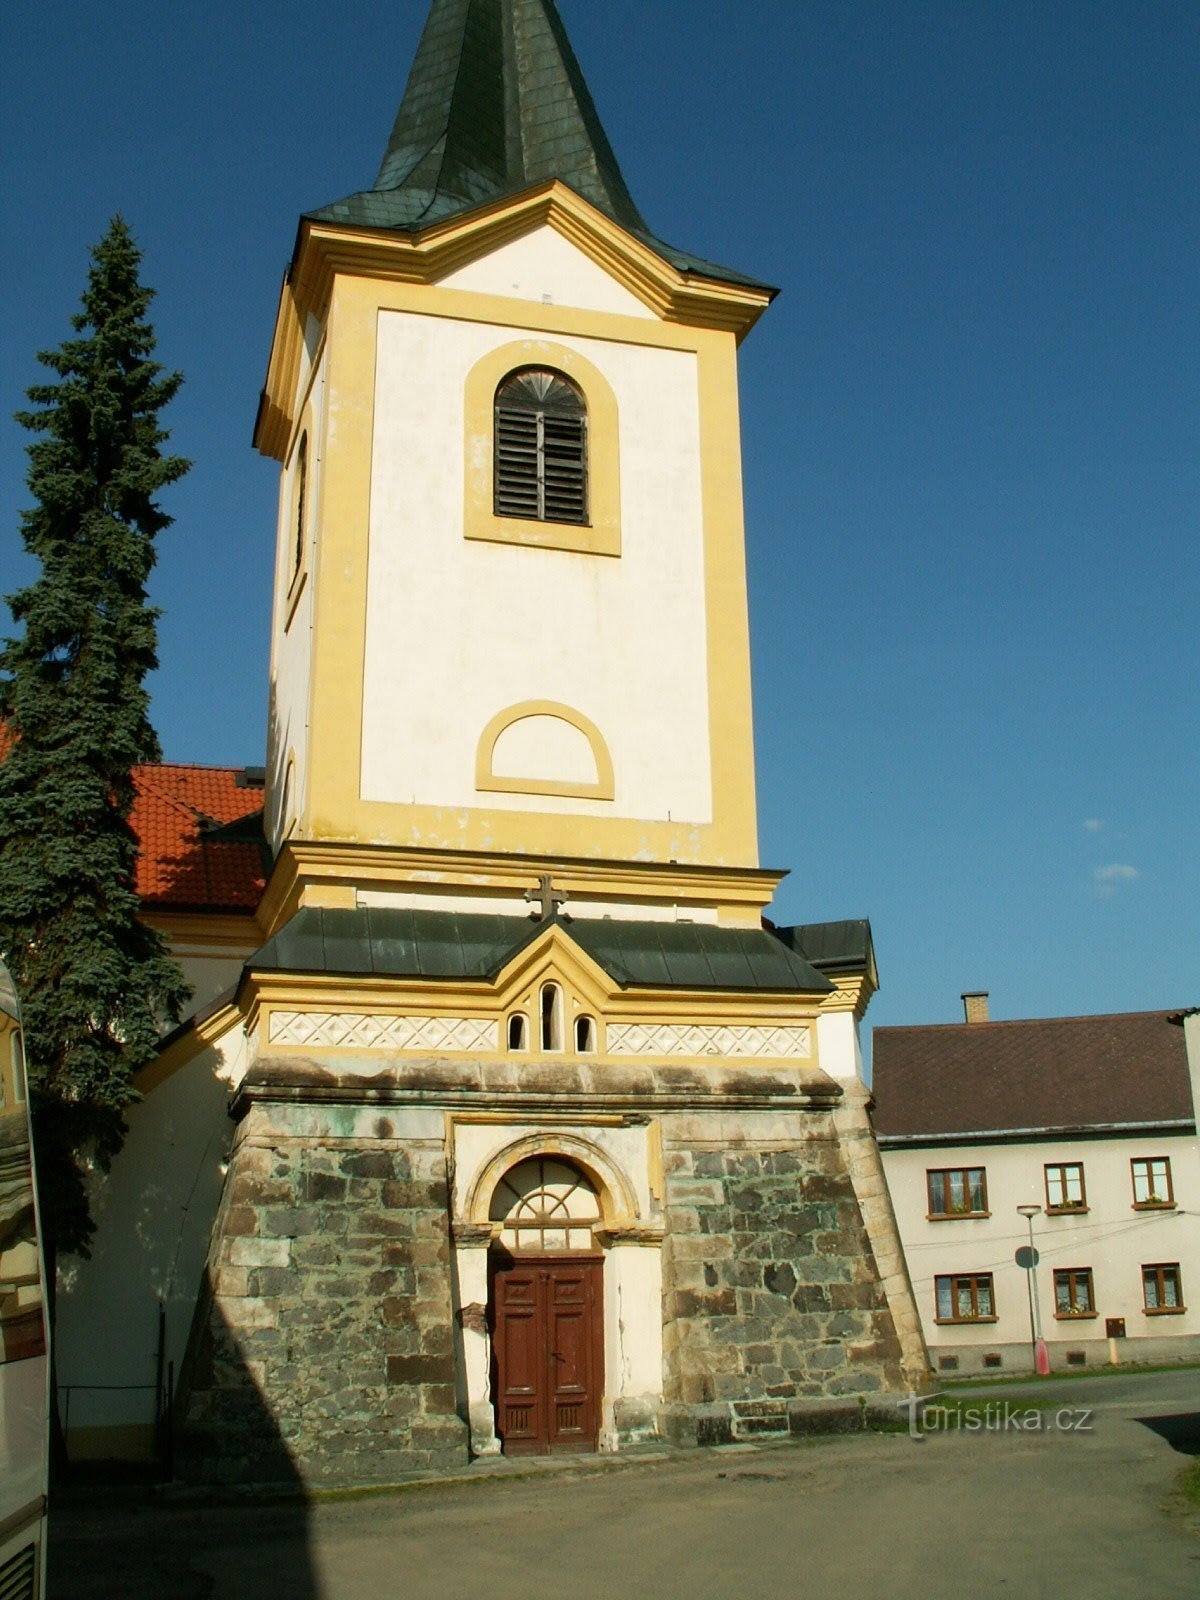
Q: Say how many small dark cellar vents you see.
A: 3